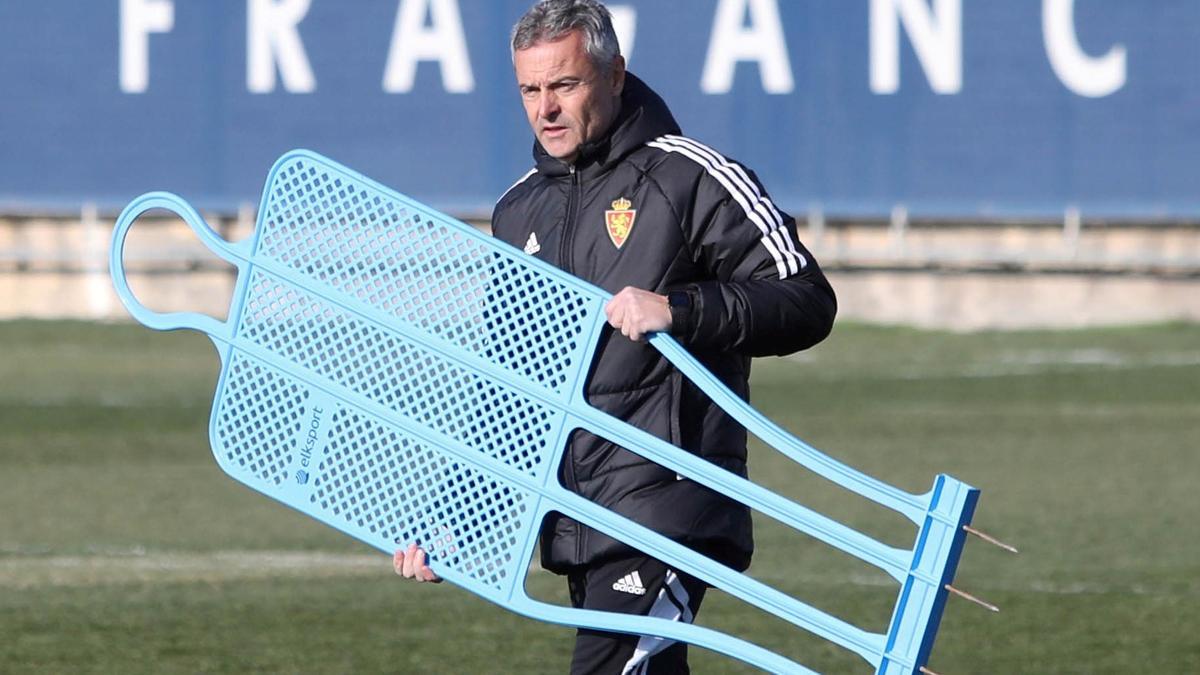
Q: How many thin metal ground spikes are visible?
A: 3